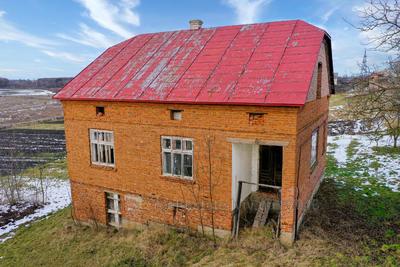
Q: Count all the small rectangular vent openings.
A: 3